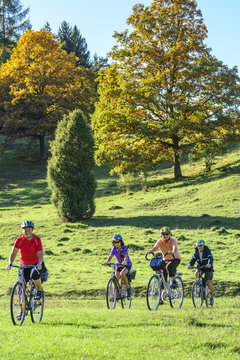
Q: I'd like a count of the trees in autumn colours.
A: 2